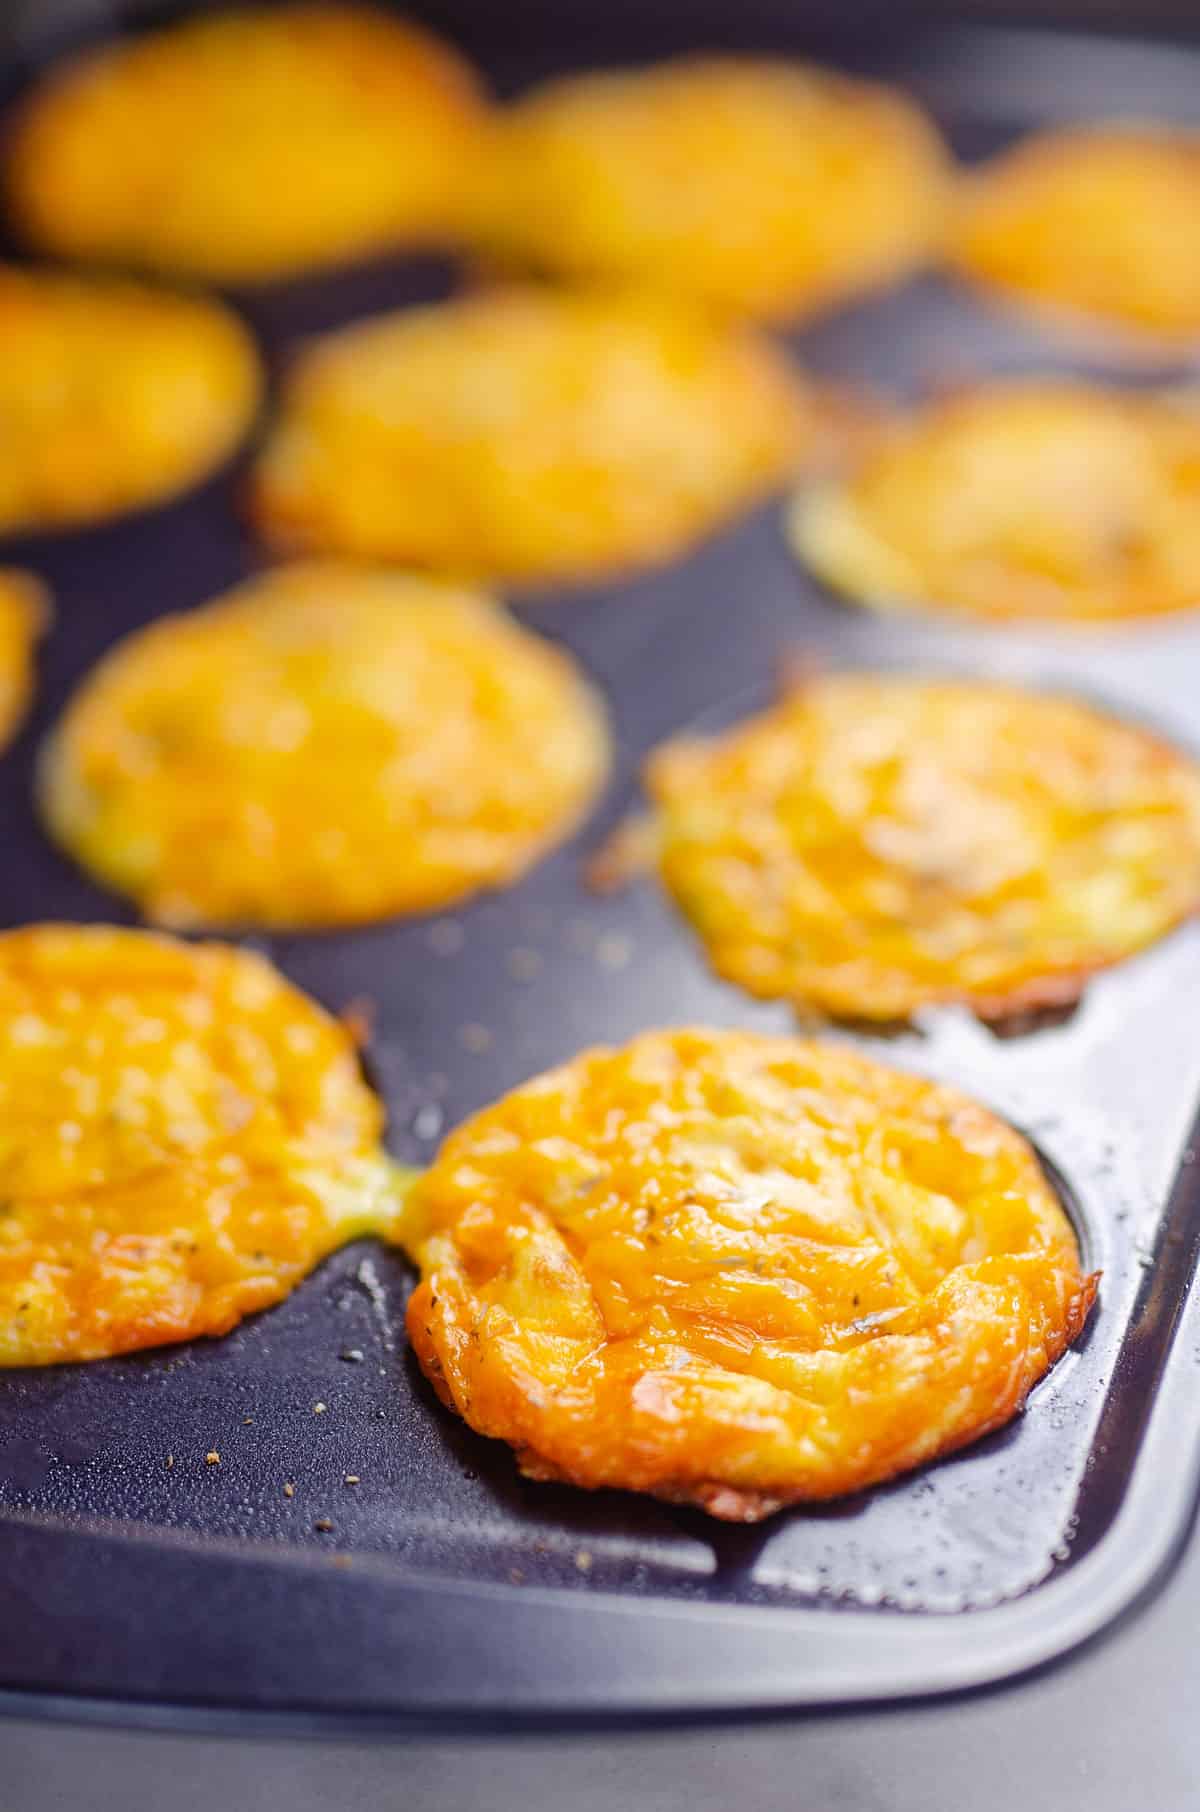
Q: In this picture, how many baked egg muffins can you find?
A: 11